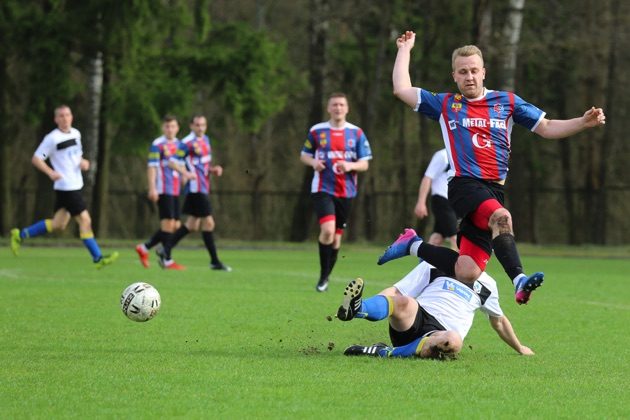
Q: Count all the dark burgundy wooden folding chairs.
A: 0